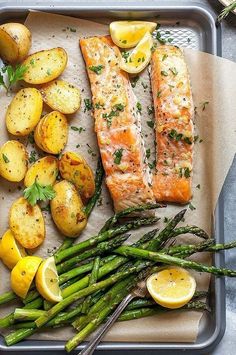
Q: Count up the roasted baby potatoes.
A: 10